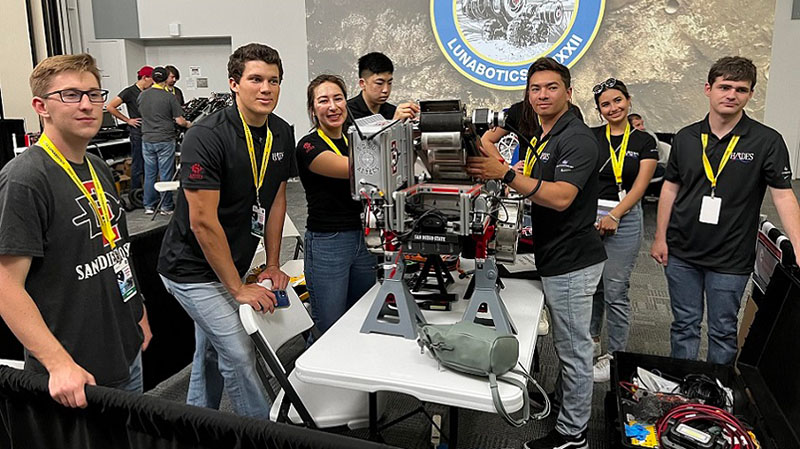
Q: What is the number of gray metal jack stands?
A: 2